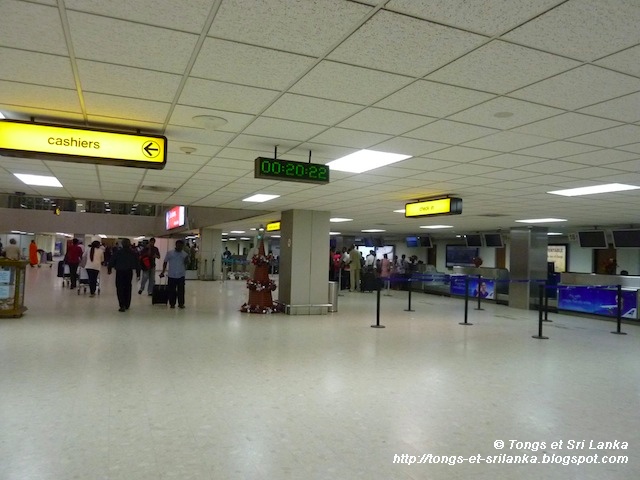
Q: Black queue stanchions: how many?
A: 7